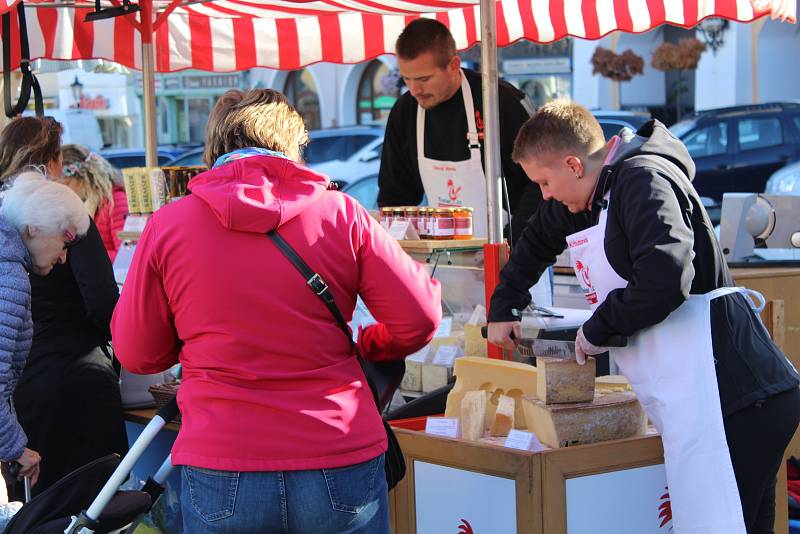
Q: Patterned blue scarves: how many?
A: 1